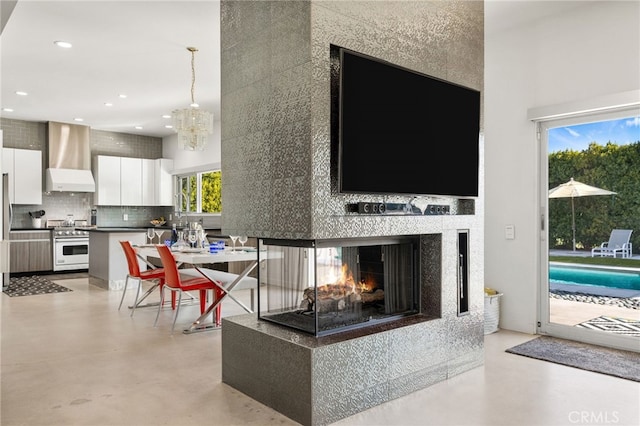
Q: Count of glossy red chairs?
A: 2